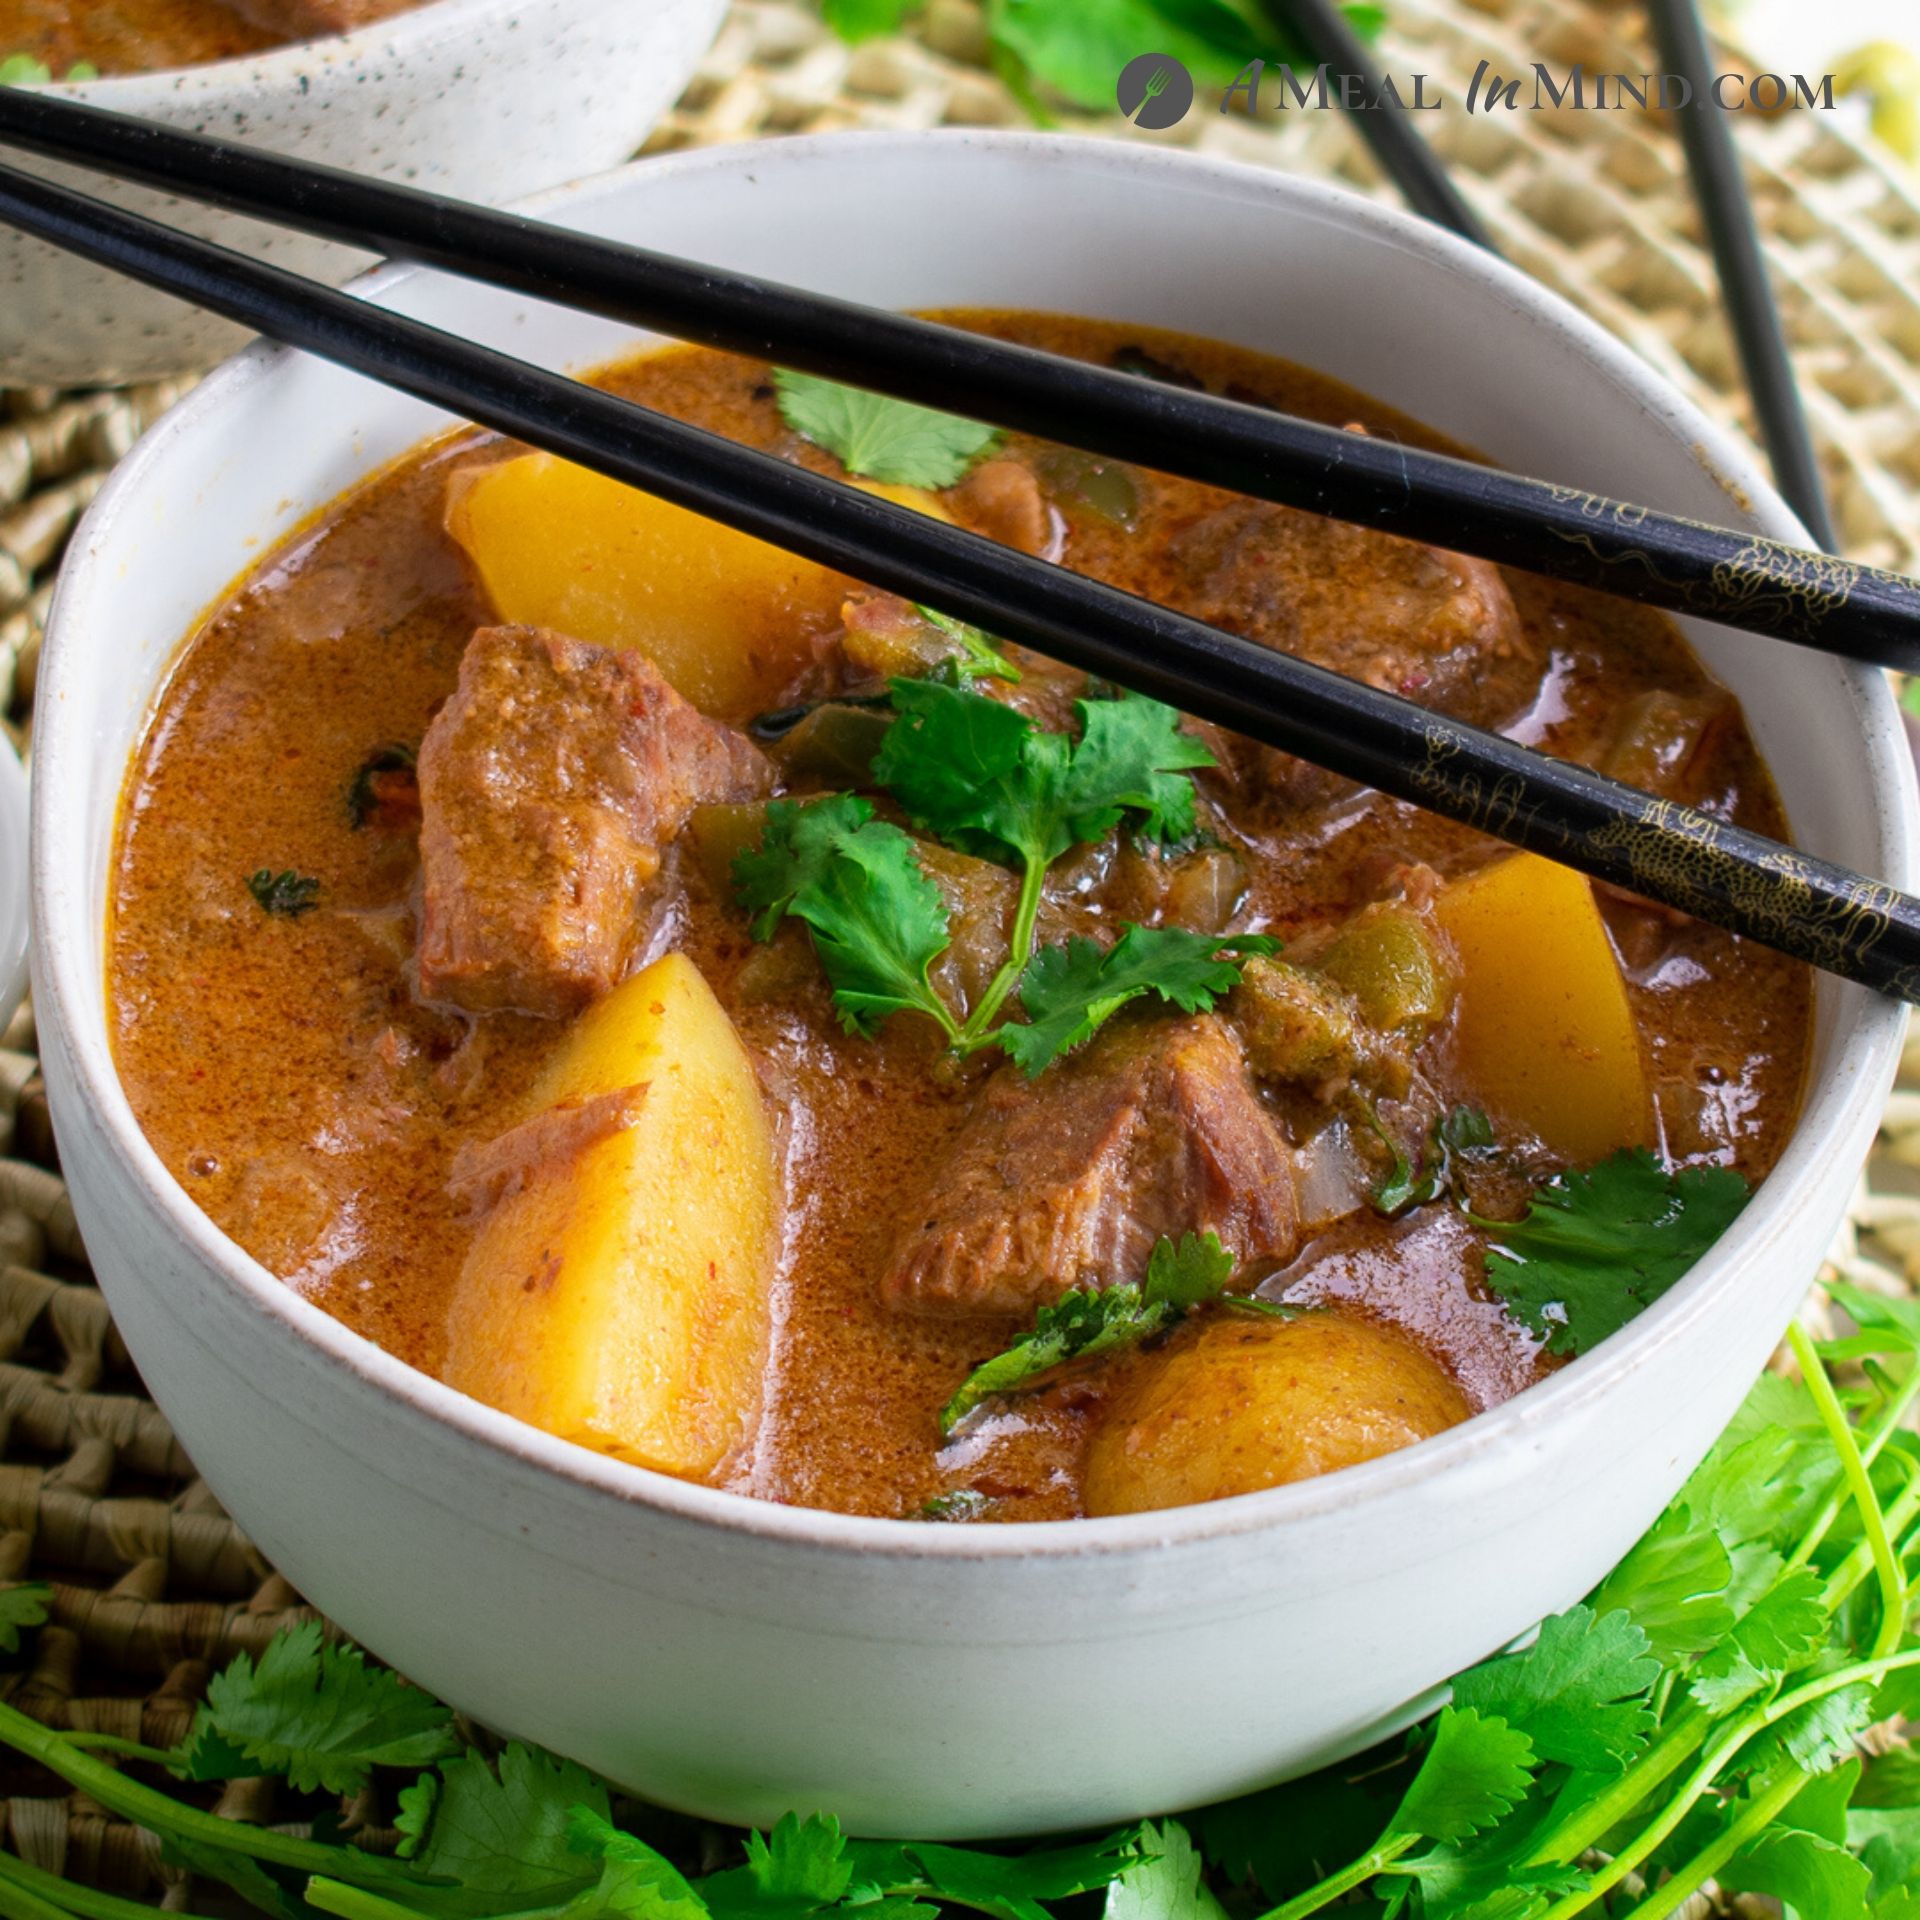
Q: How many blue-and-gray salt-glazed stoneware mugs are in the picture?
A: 0